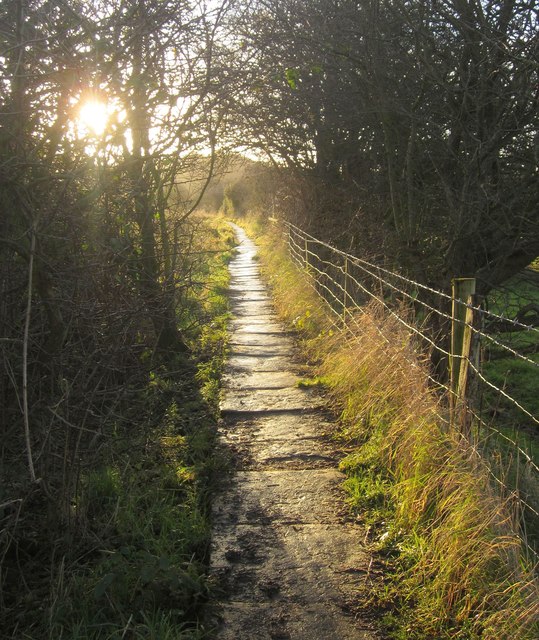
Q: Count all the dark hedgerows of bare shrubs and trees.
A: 2